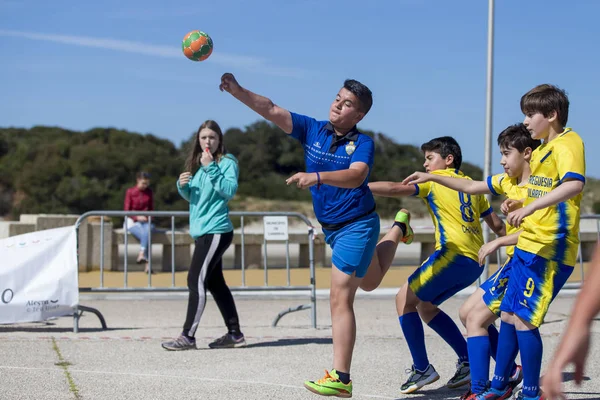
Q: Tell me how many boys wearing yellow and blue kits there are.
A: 3